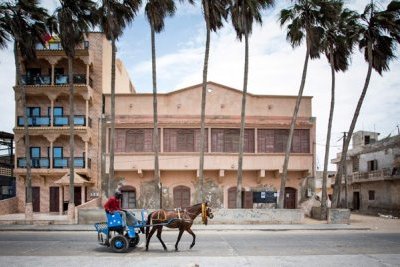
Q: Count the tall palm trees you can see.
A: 9